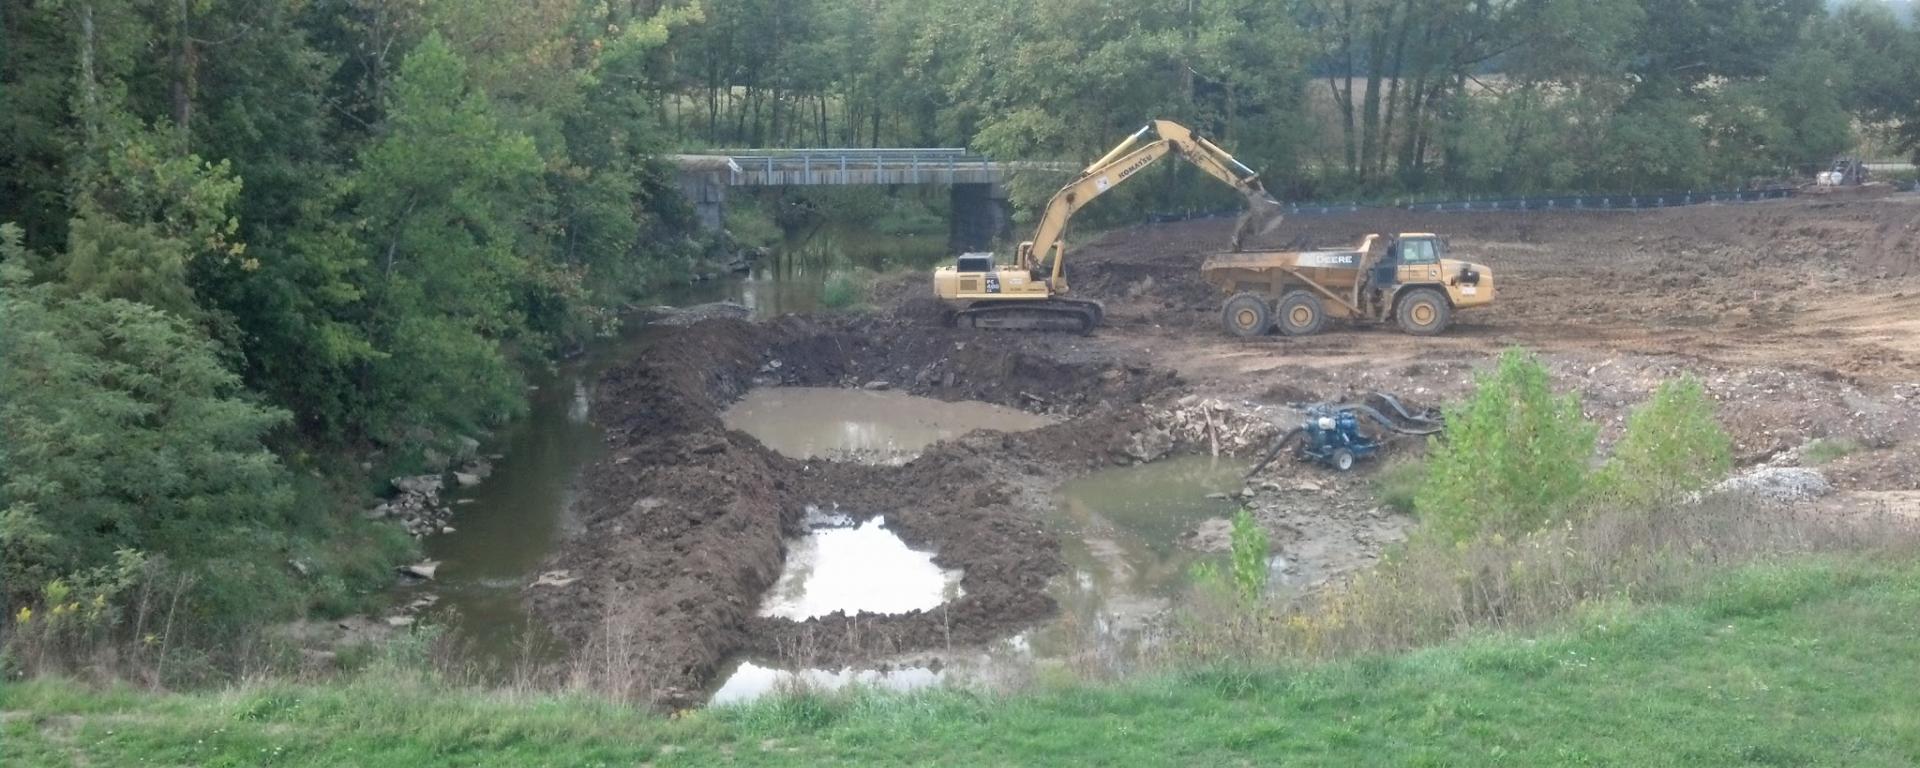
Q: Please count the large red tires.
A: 0